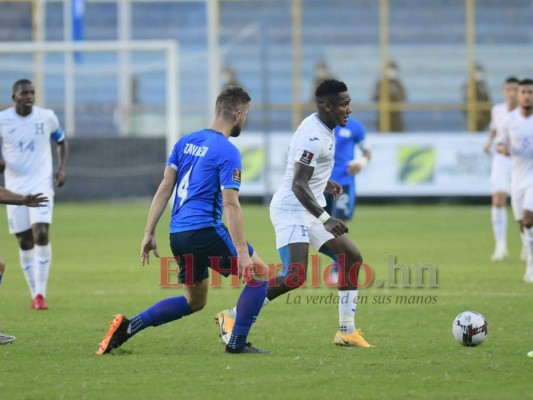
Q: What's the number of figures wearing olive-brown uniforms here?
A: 4